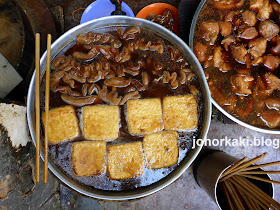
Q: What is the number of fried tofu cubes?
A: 7